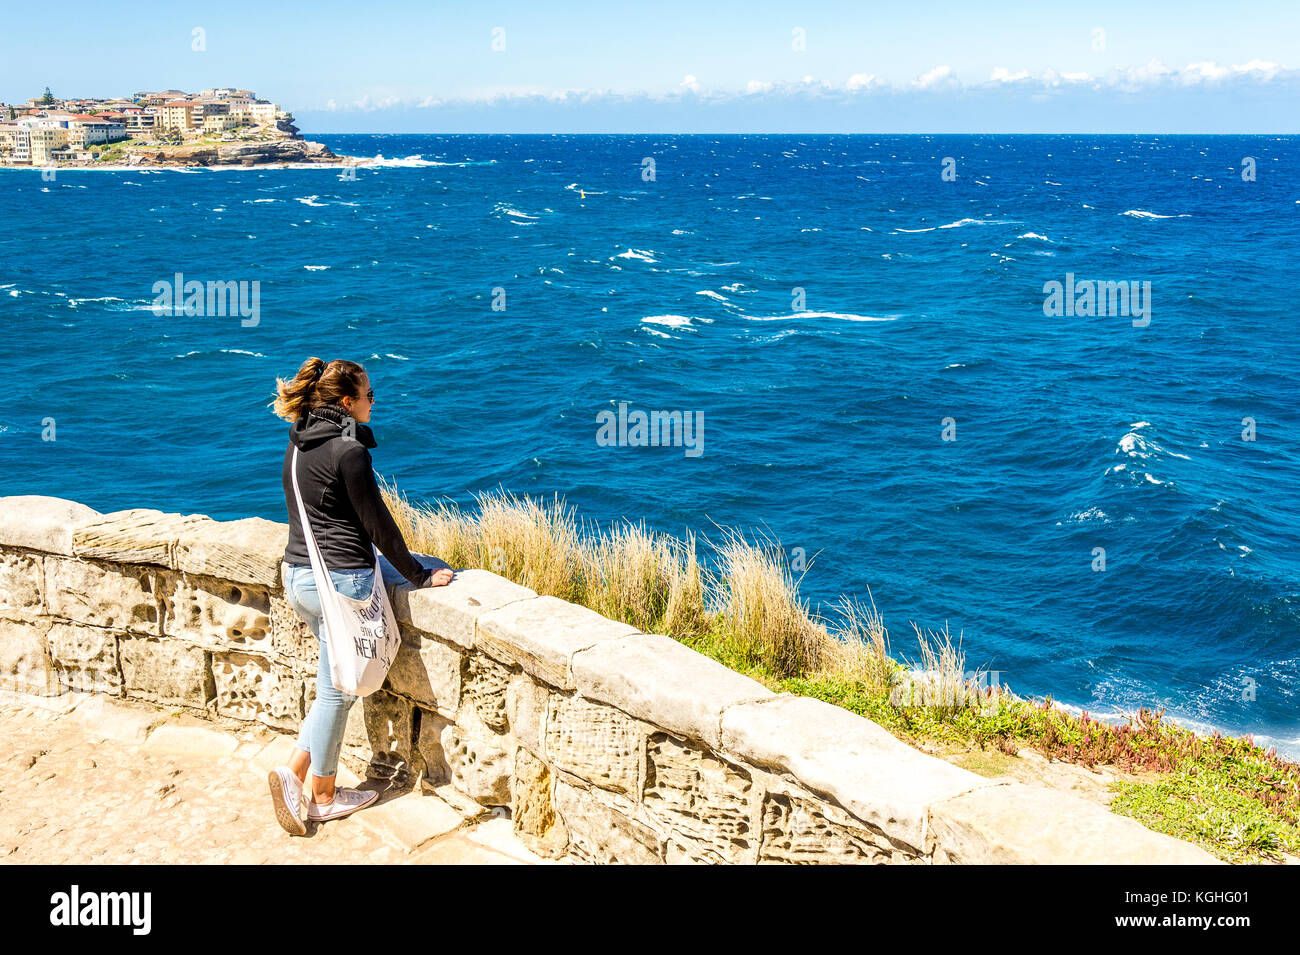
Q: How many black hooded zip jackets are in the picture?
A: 1